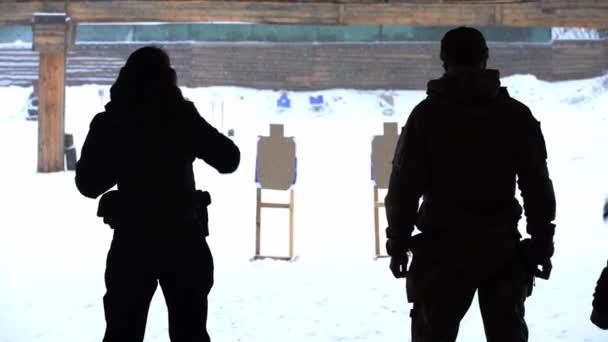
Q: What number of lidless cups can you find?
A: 0